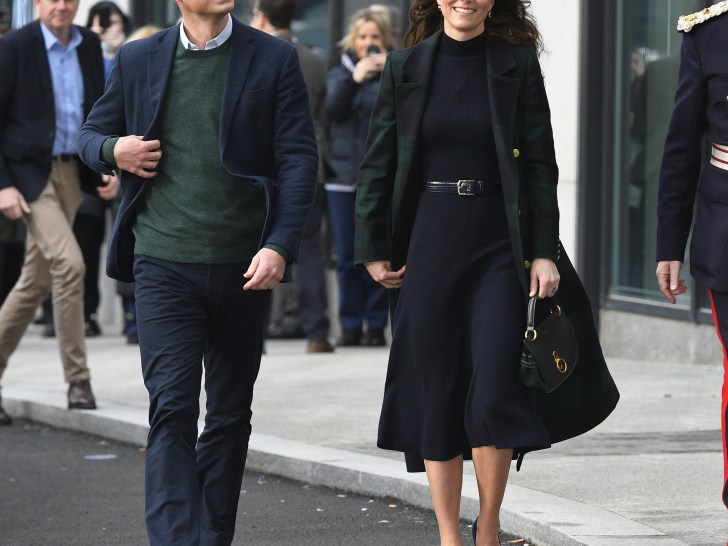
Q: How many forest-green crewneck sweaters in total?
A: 1